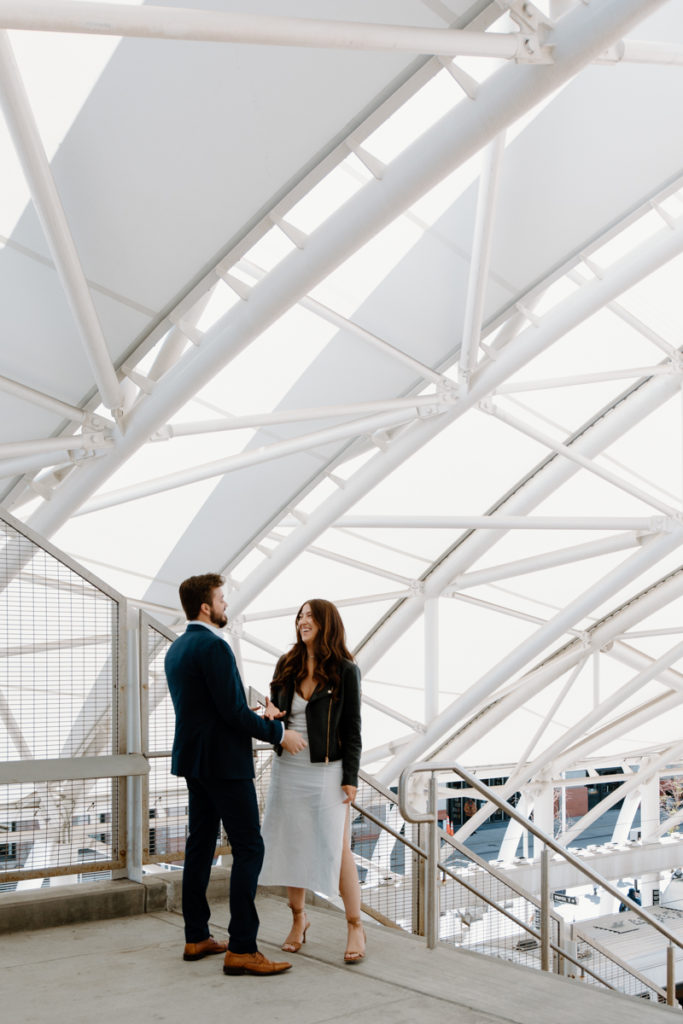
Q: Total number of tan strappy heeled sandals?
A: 2